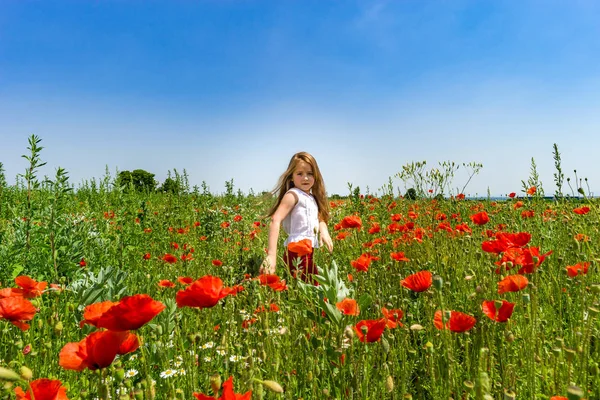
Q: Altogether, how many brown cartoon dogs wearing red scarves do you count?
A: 0